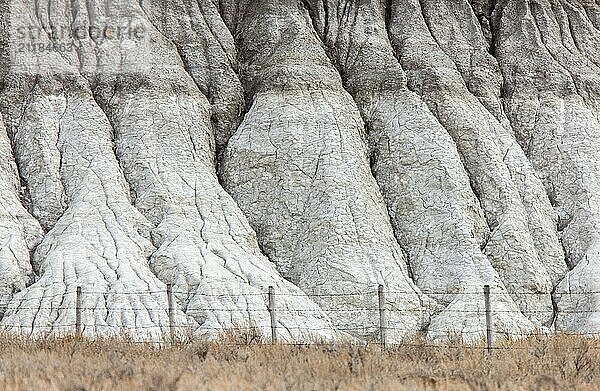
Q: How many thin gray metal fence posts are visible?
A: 5